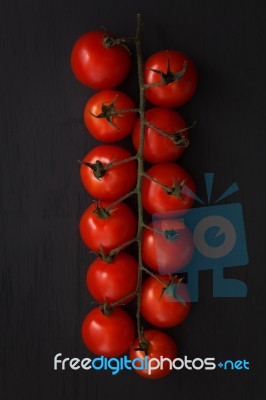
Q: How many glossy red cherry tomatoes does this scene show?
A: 12